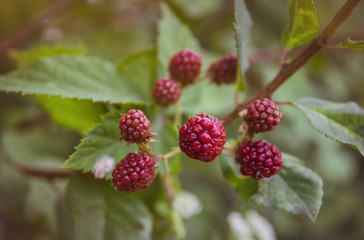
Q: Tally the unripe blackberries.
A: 8